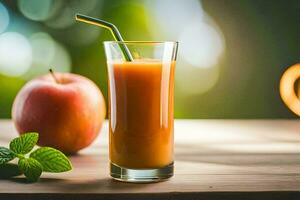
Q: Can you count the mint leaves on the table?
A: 4